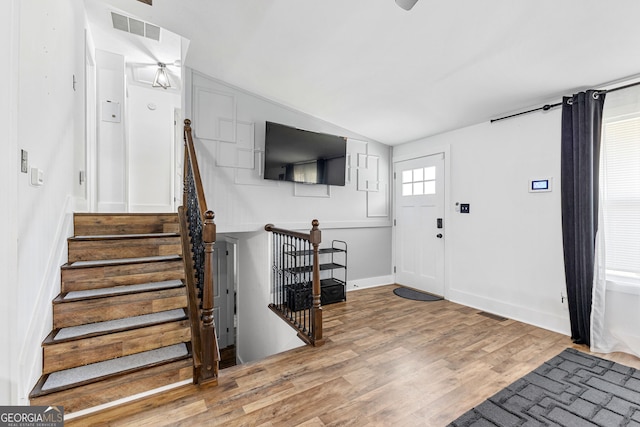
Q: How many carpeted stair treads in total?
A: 5